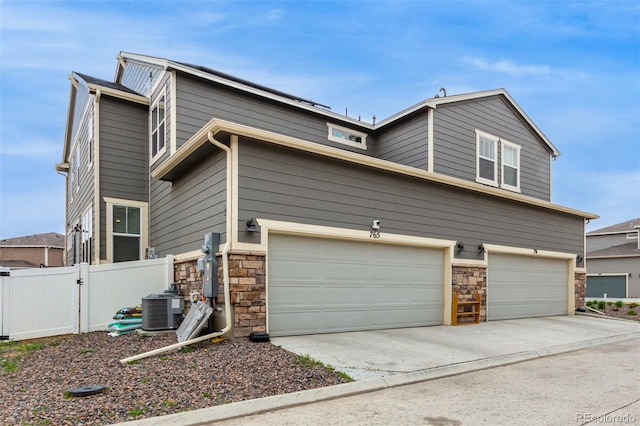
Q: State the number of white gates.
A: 1